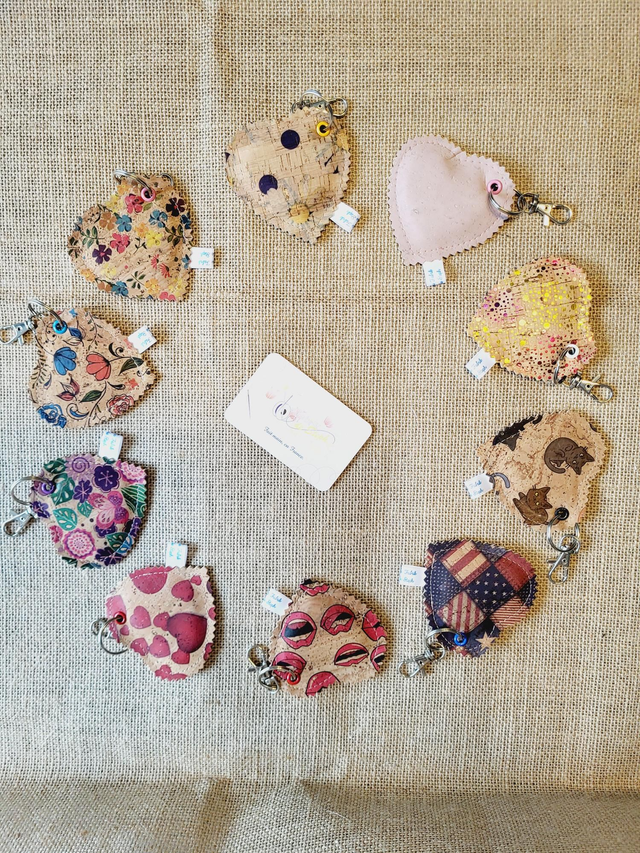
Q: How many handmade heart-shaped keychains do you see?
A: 10